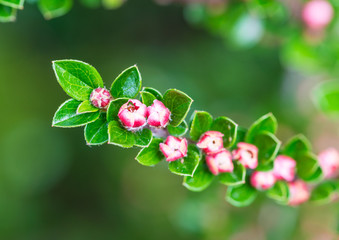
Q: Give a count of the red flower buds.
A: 12